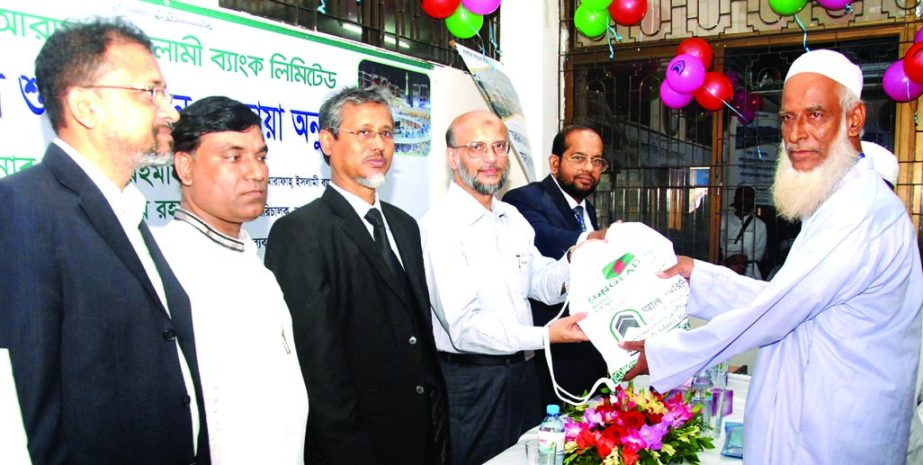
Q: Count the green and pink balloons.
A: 10